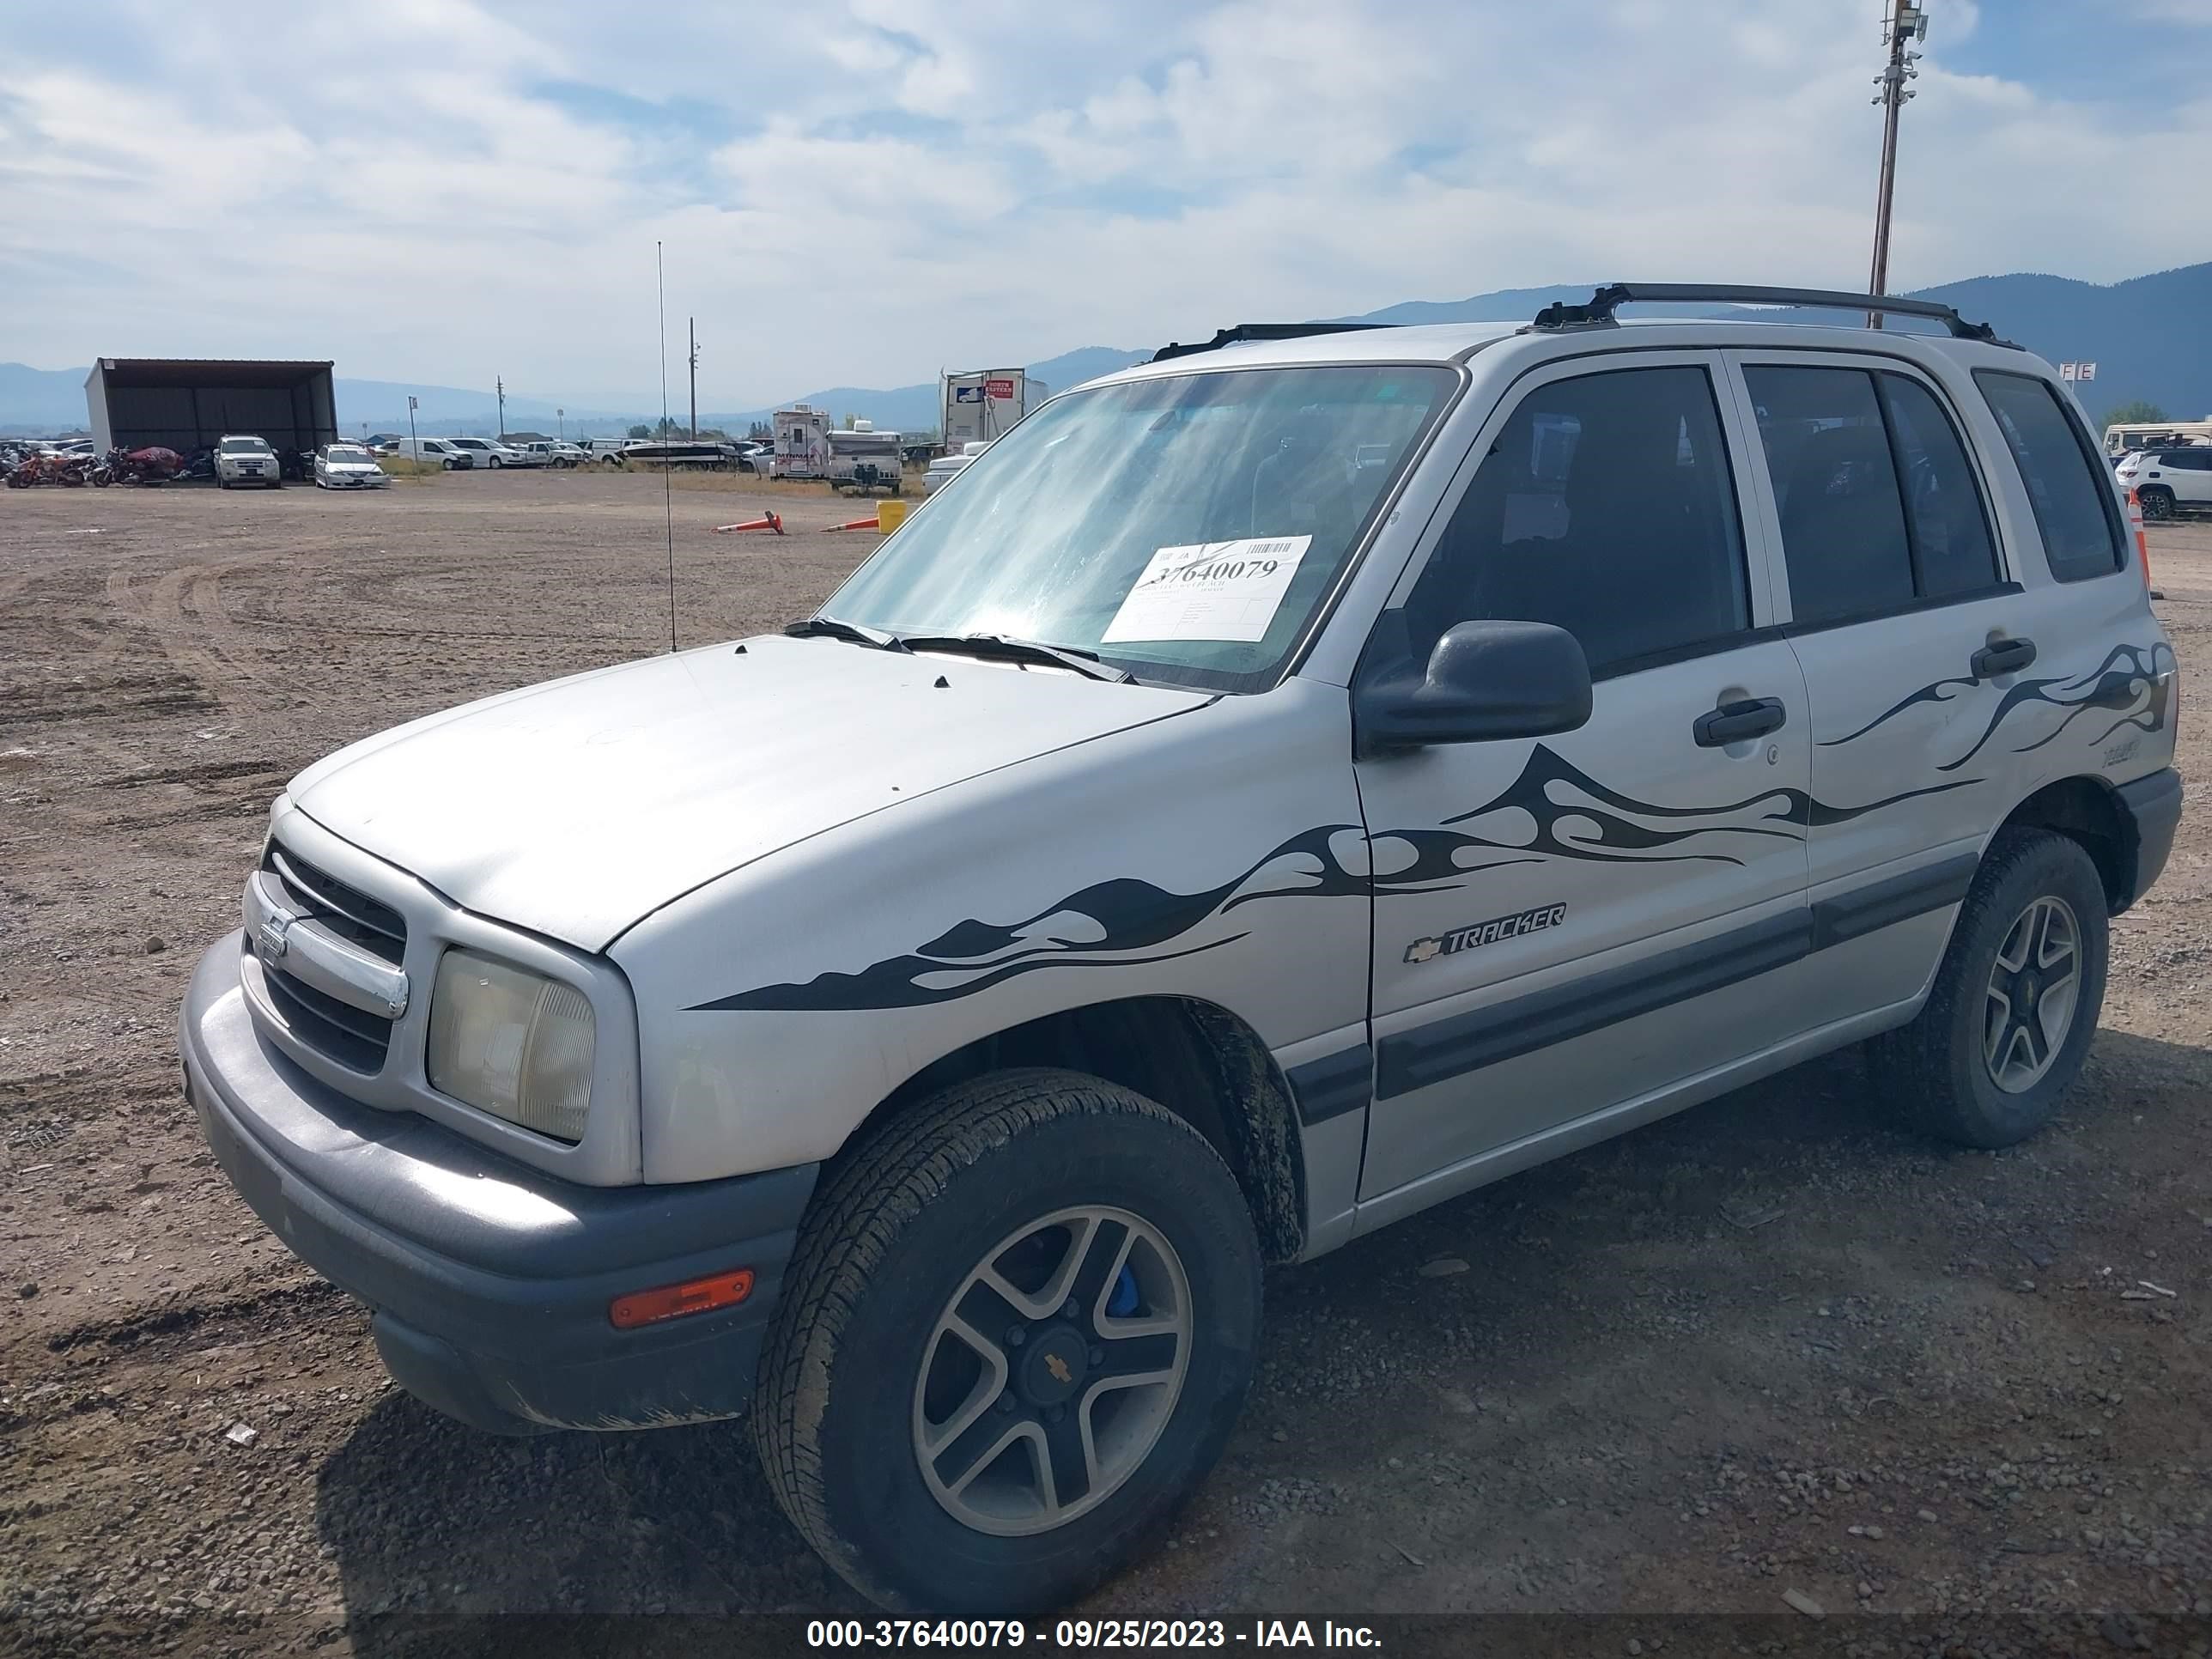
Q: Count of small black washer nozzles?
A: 2